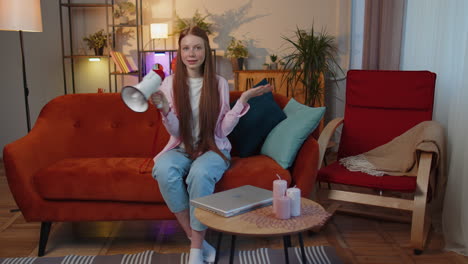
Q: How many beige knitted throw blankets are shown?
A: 1